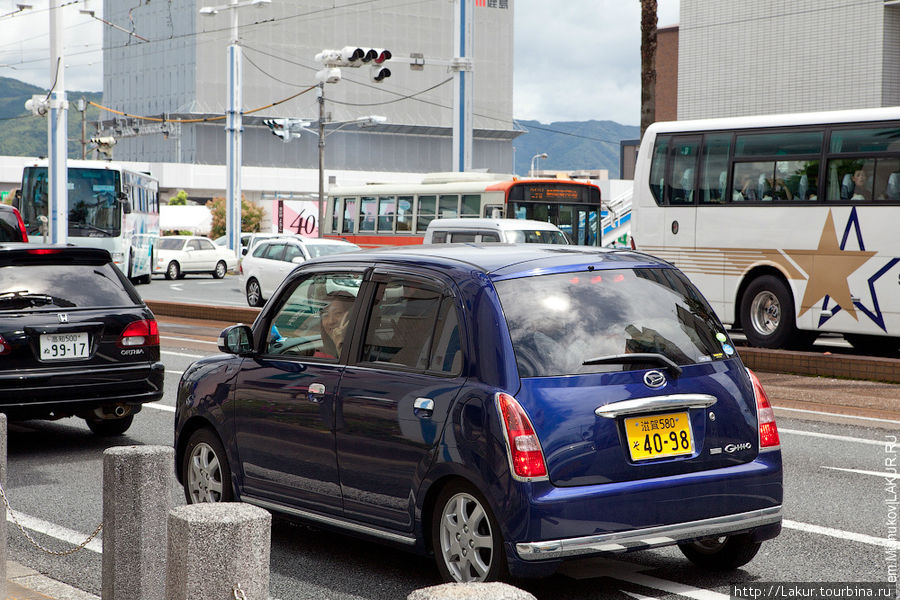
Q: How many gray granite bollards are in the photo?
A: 4